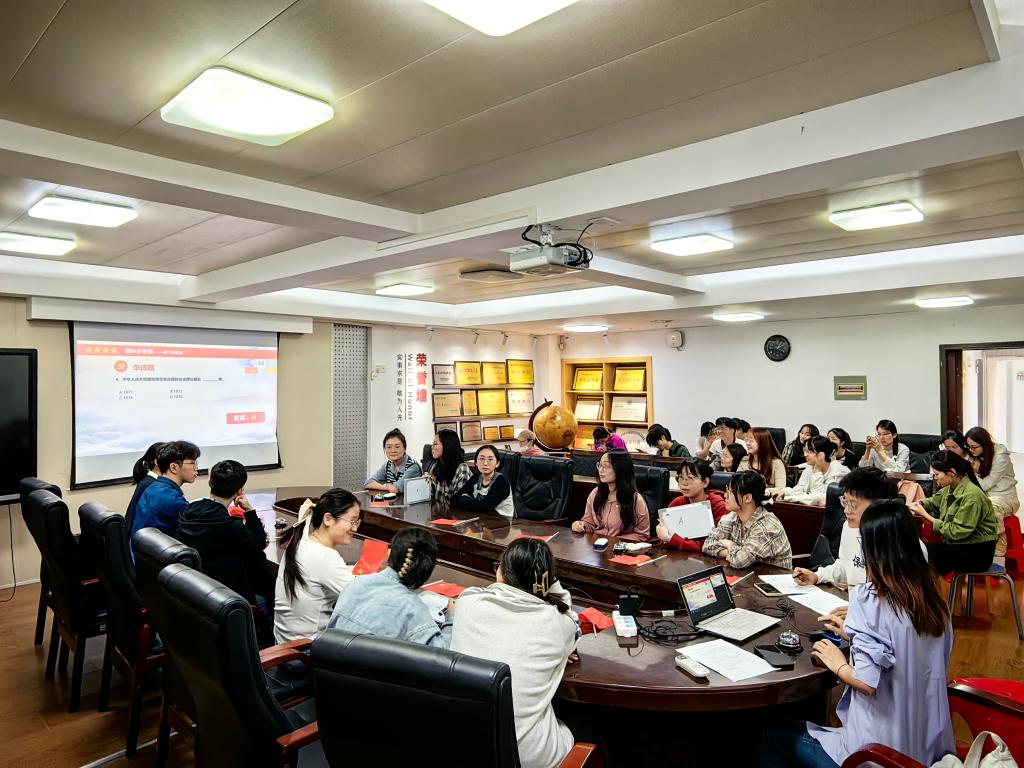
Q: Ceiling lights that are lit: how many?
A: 10